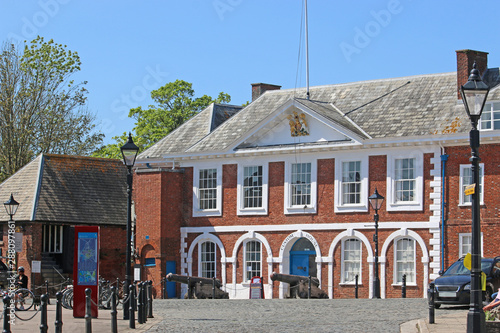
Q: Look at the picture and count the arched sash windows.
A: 4